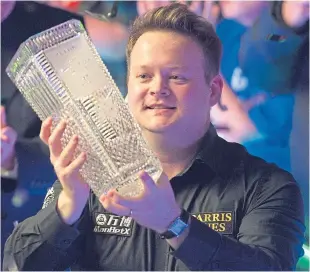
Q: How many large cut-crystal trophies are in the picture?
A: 1